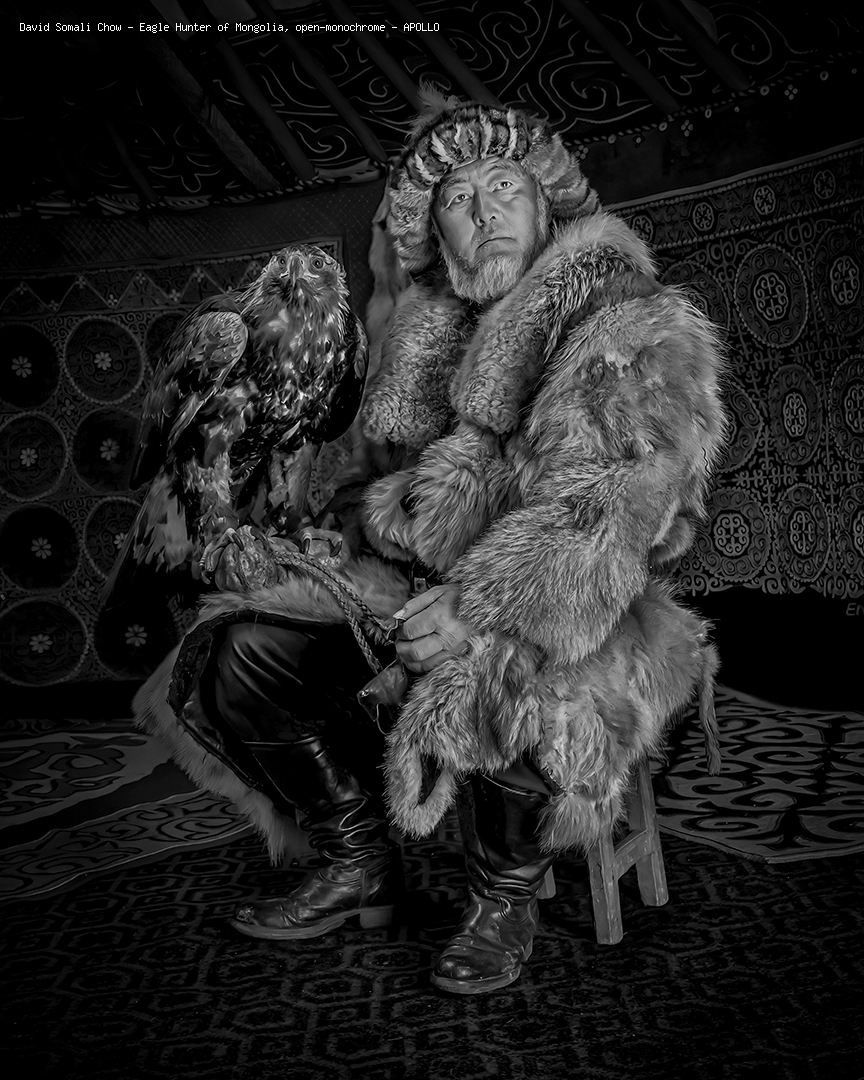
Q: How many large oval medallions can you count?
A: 9